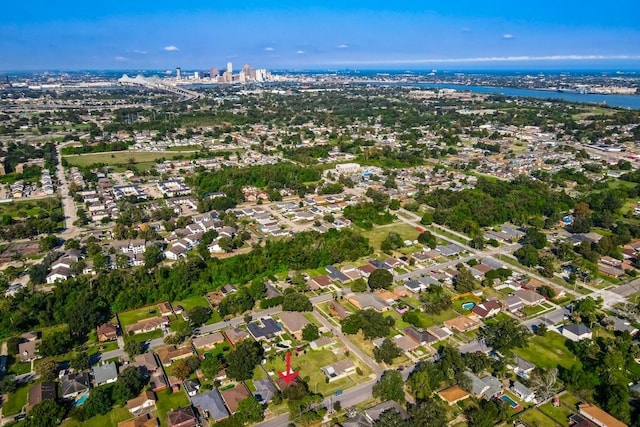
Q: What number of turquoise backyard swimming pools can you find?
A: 3